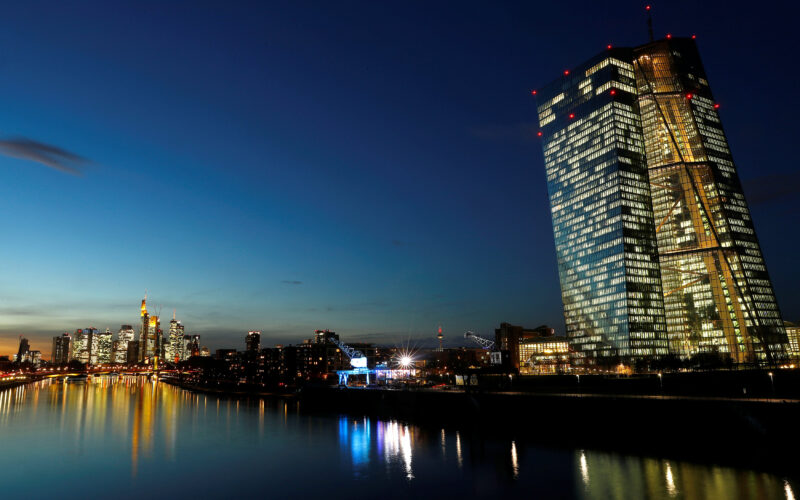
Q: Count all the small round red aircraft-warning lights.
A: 11